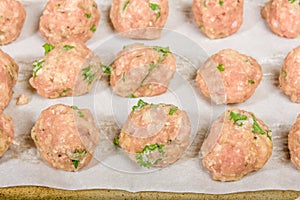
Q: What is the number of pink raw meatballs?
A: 15